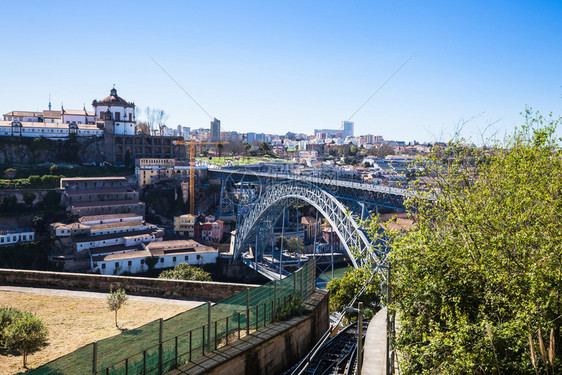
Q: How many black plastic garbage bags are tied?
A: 0